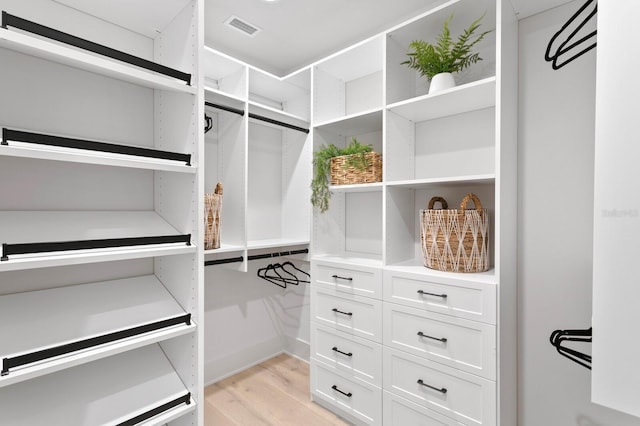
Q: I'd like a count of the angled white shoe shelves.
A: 5